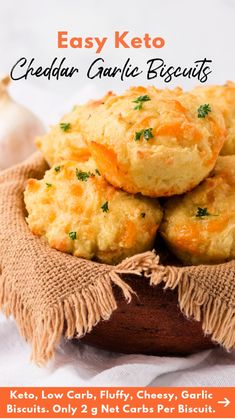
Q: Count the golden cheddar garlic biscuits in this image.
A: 5